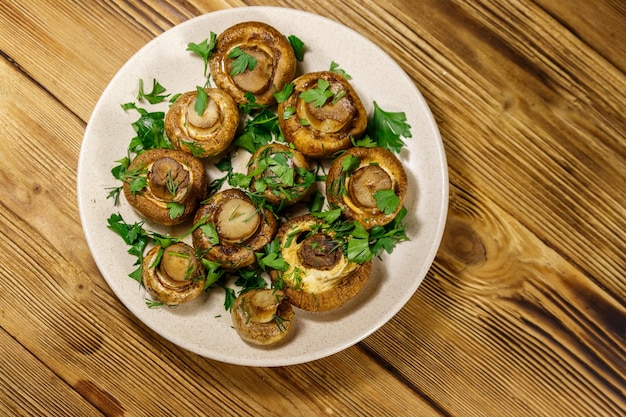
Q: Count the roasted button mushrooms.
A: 10